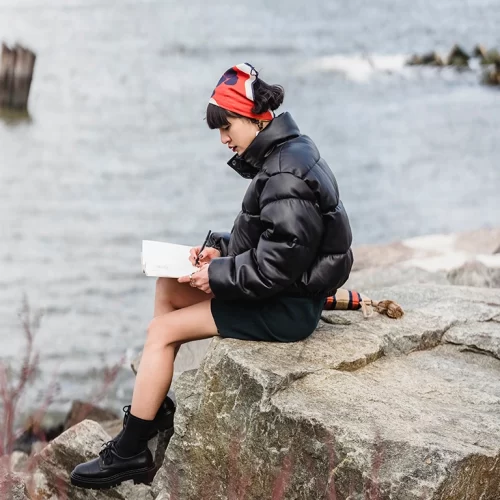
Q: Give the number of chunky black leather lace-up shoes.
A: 2